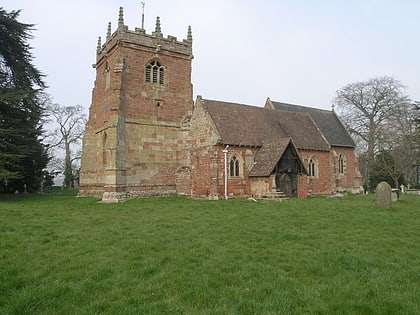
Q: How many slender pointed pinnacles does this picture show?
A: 5